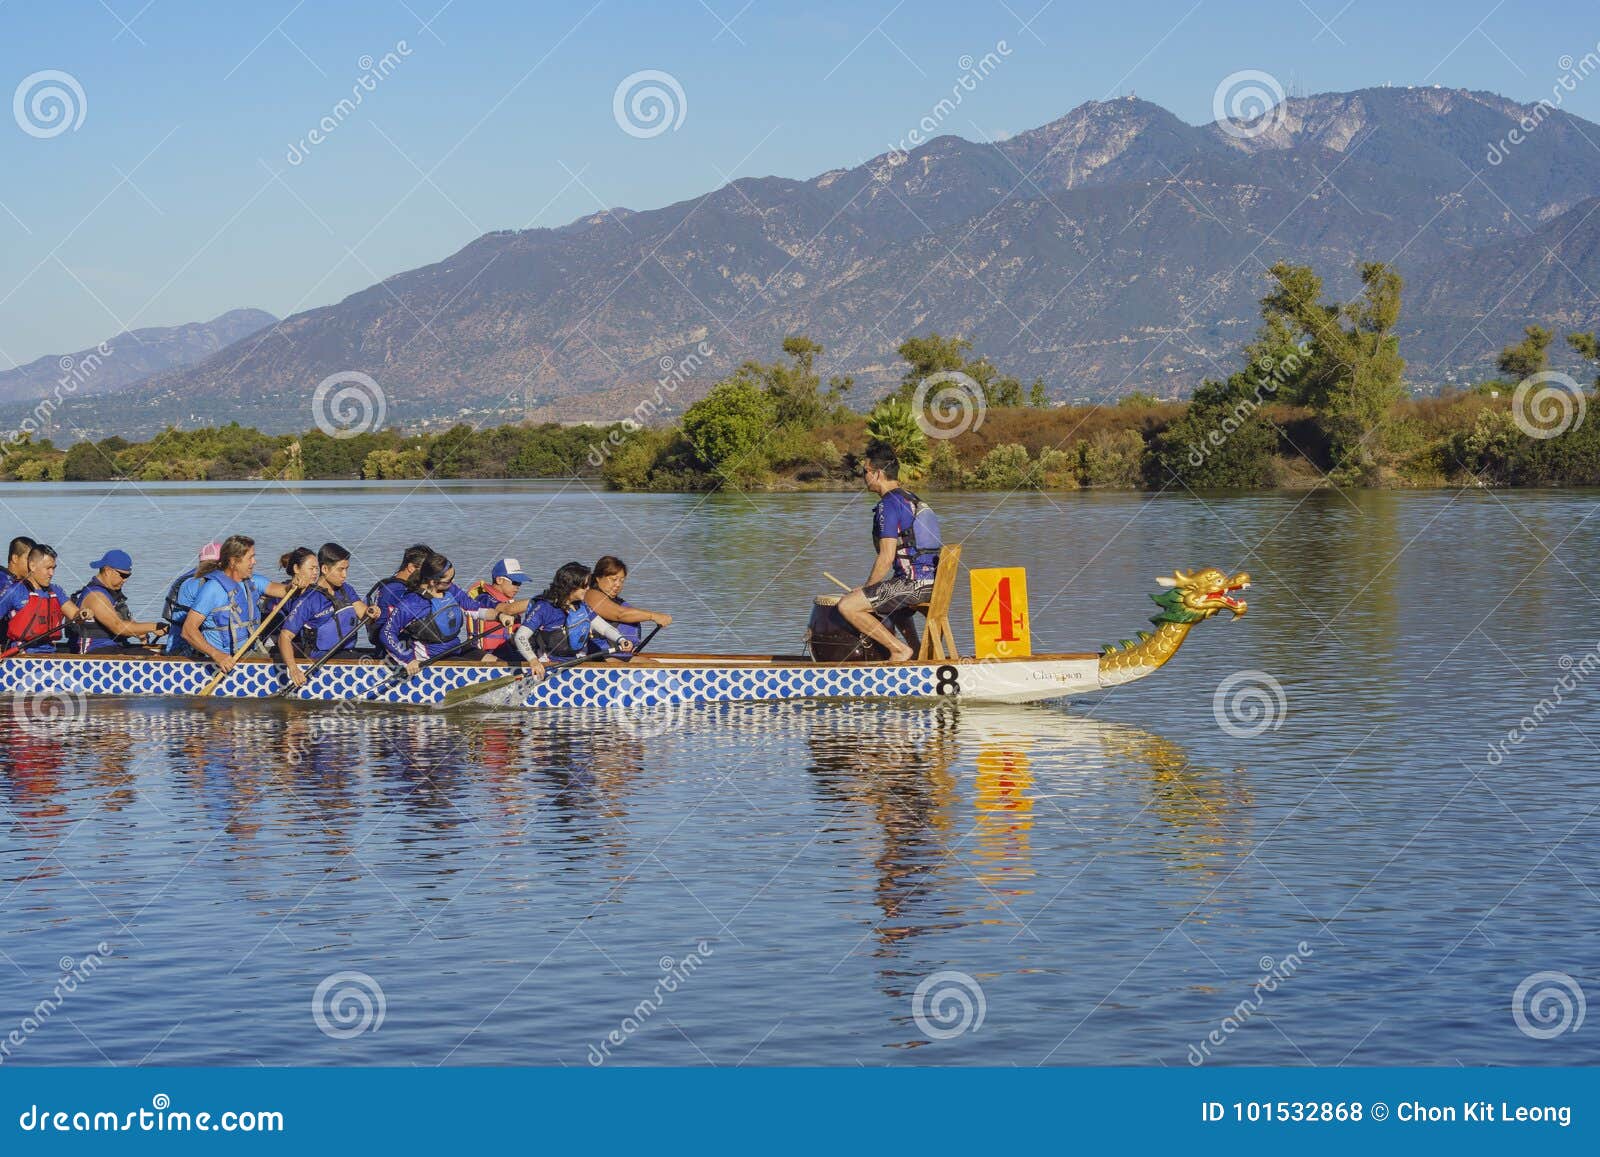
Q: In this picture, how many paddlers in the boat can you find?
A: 12